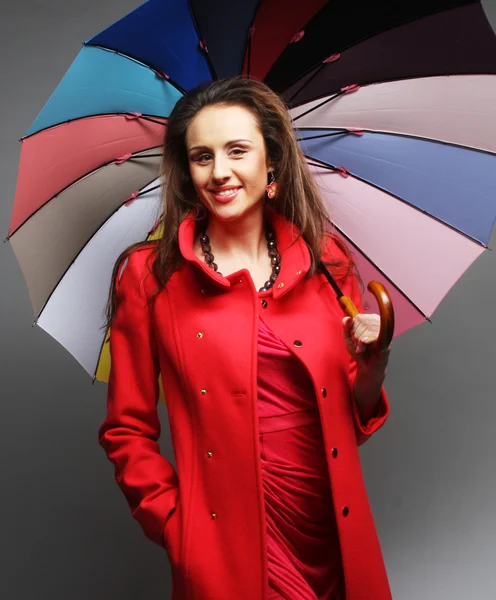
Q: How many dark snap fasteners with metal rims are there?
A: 5